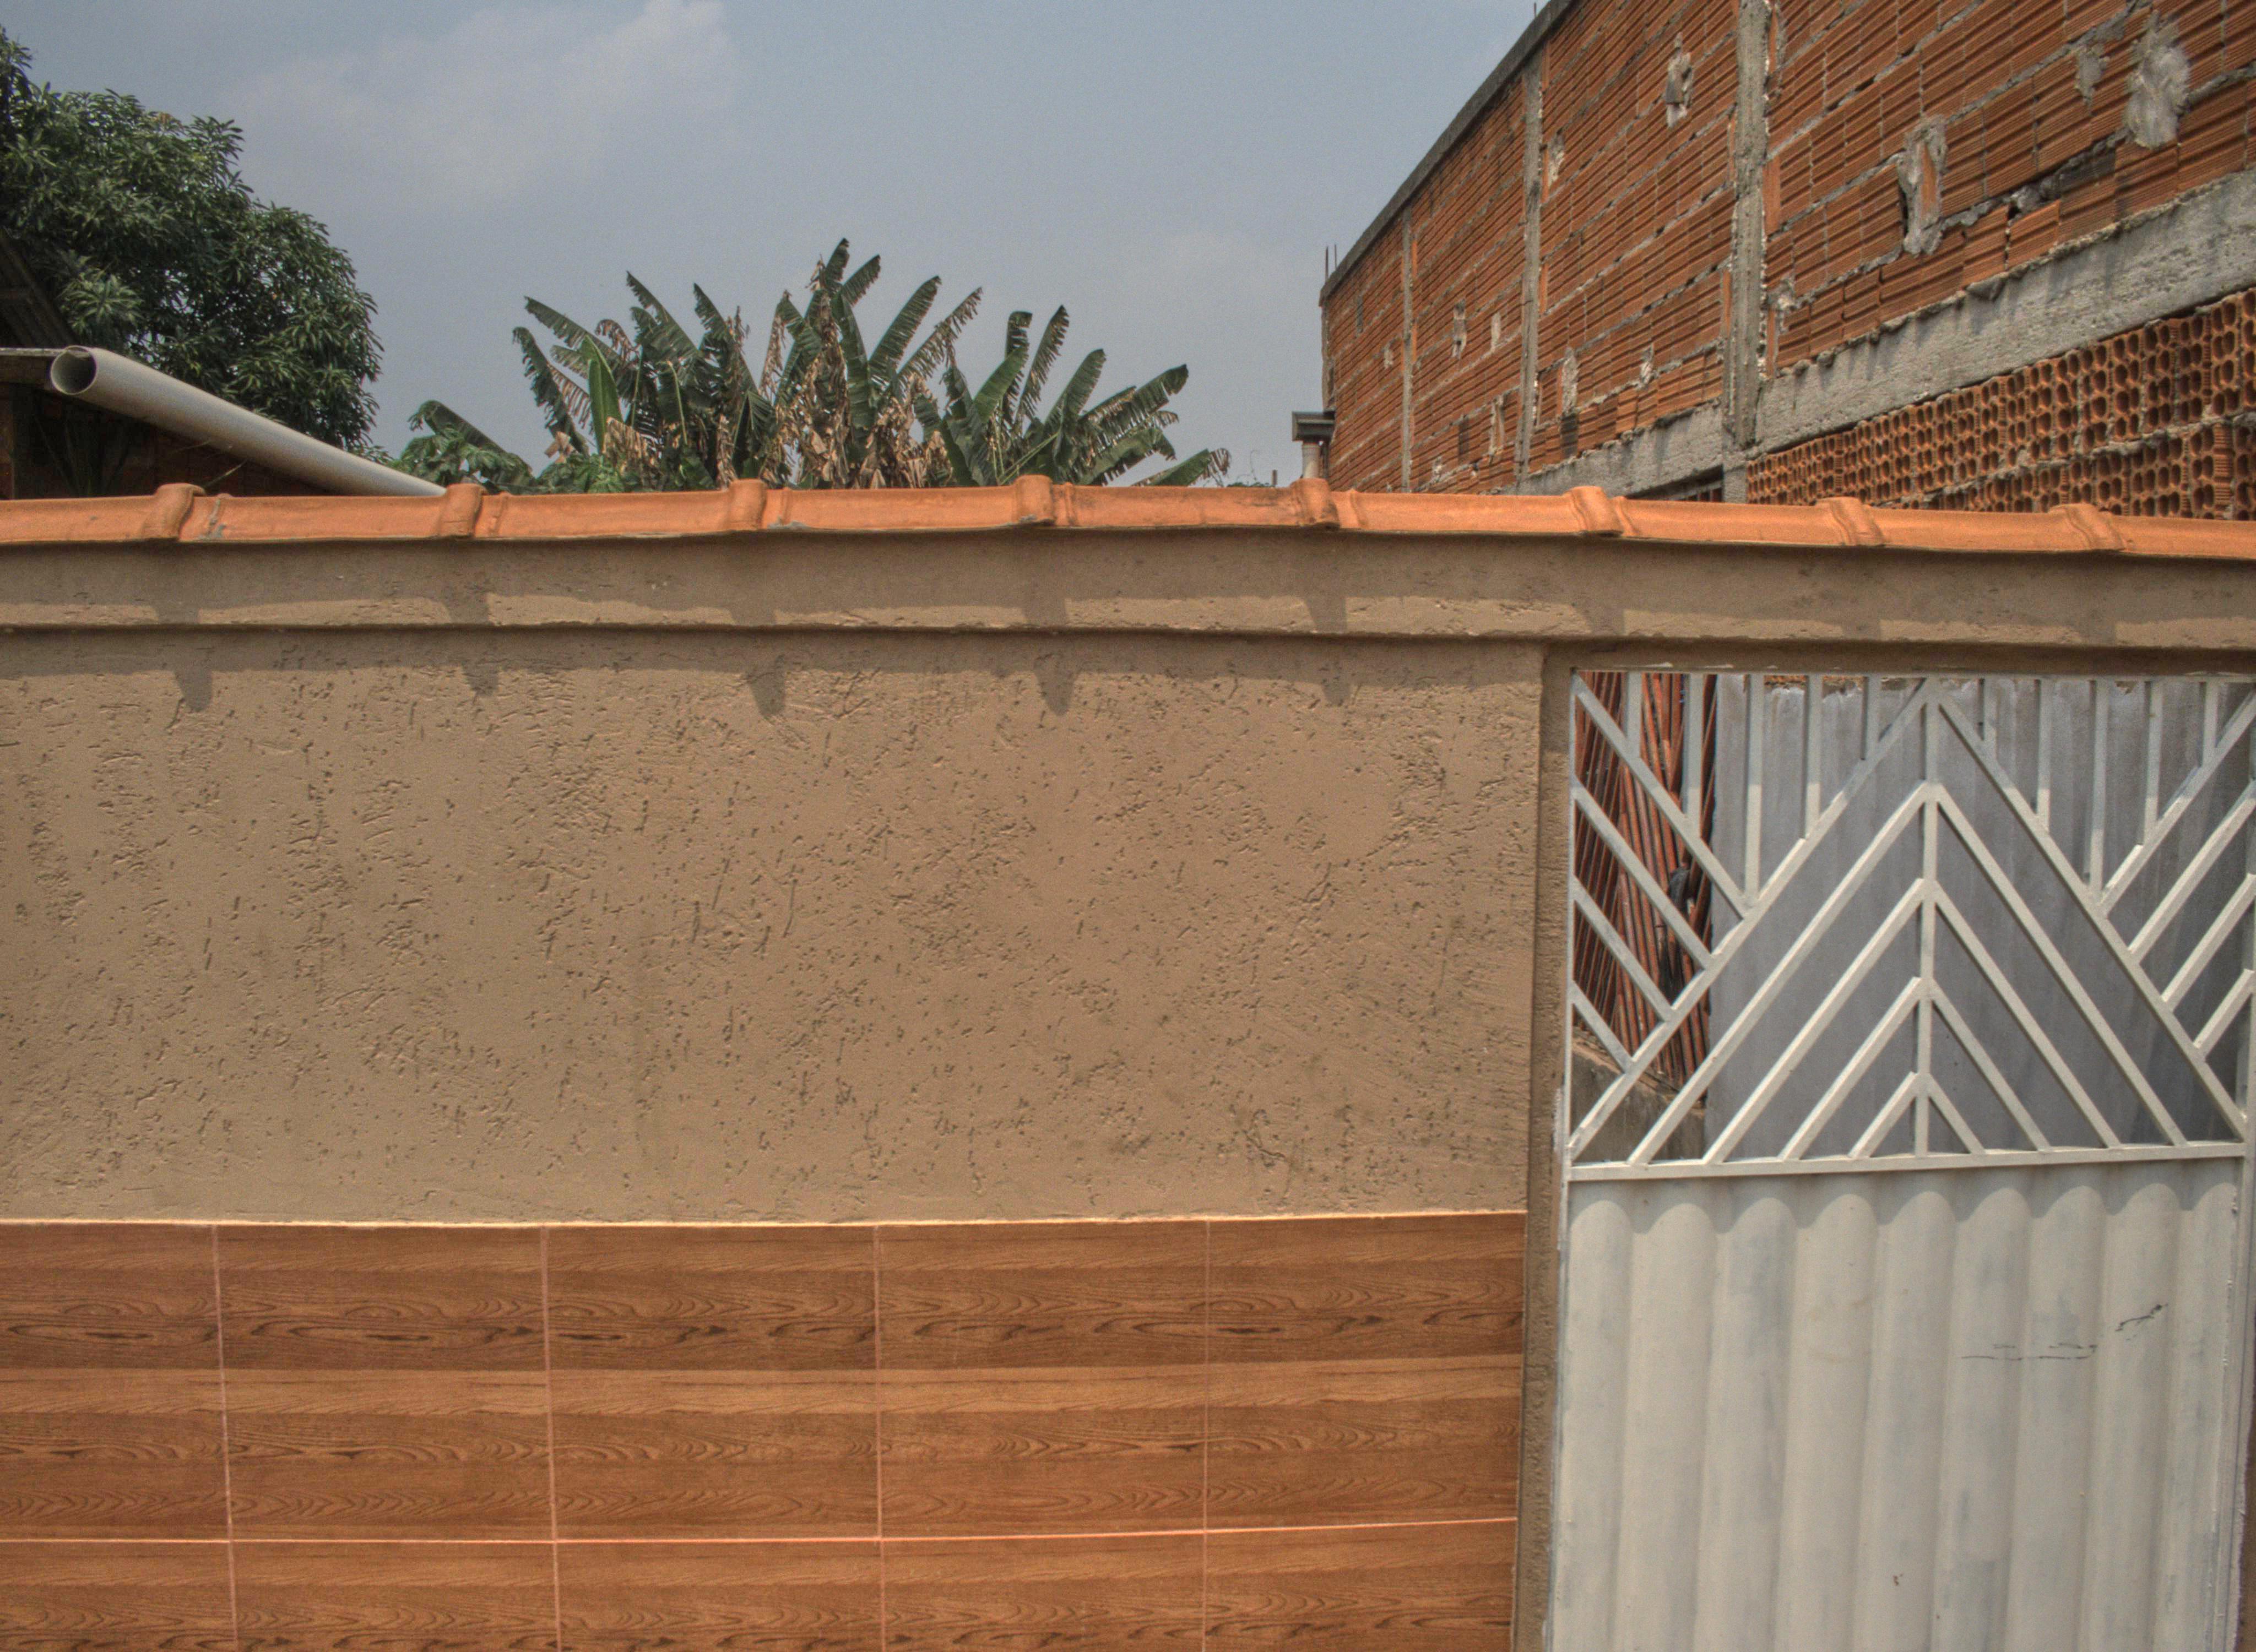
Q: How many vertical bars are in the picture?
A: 11